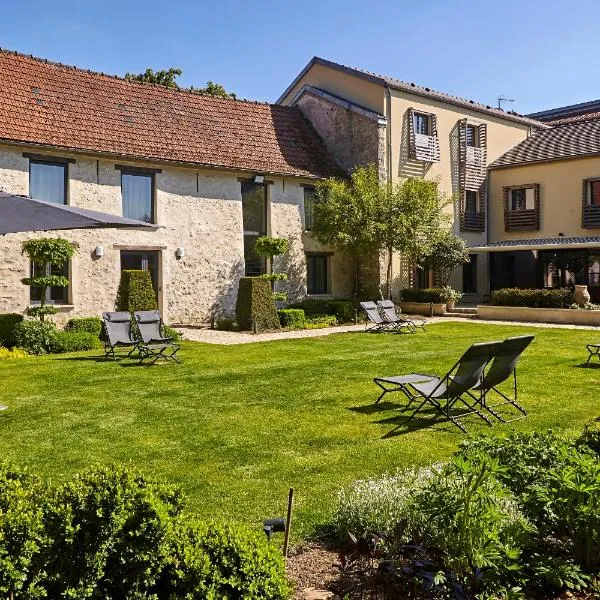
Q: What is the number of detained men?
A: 0